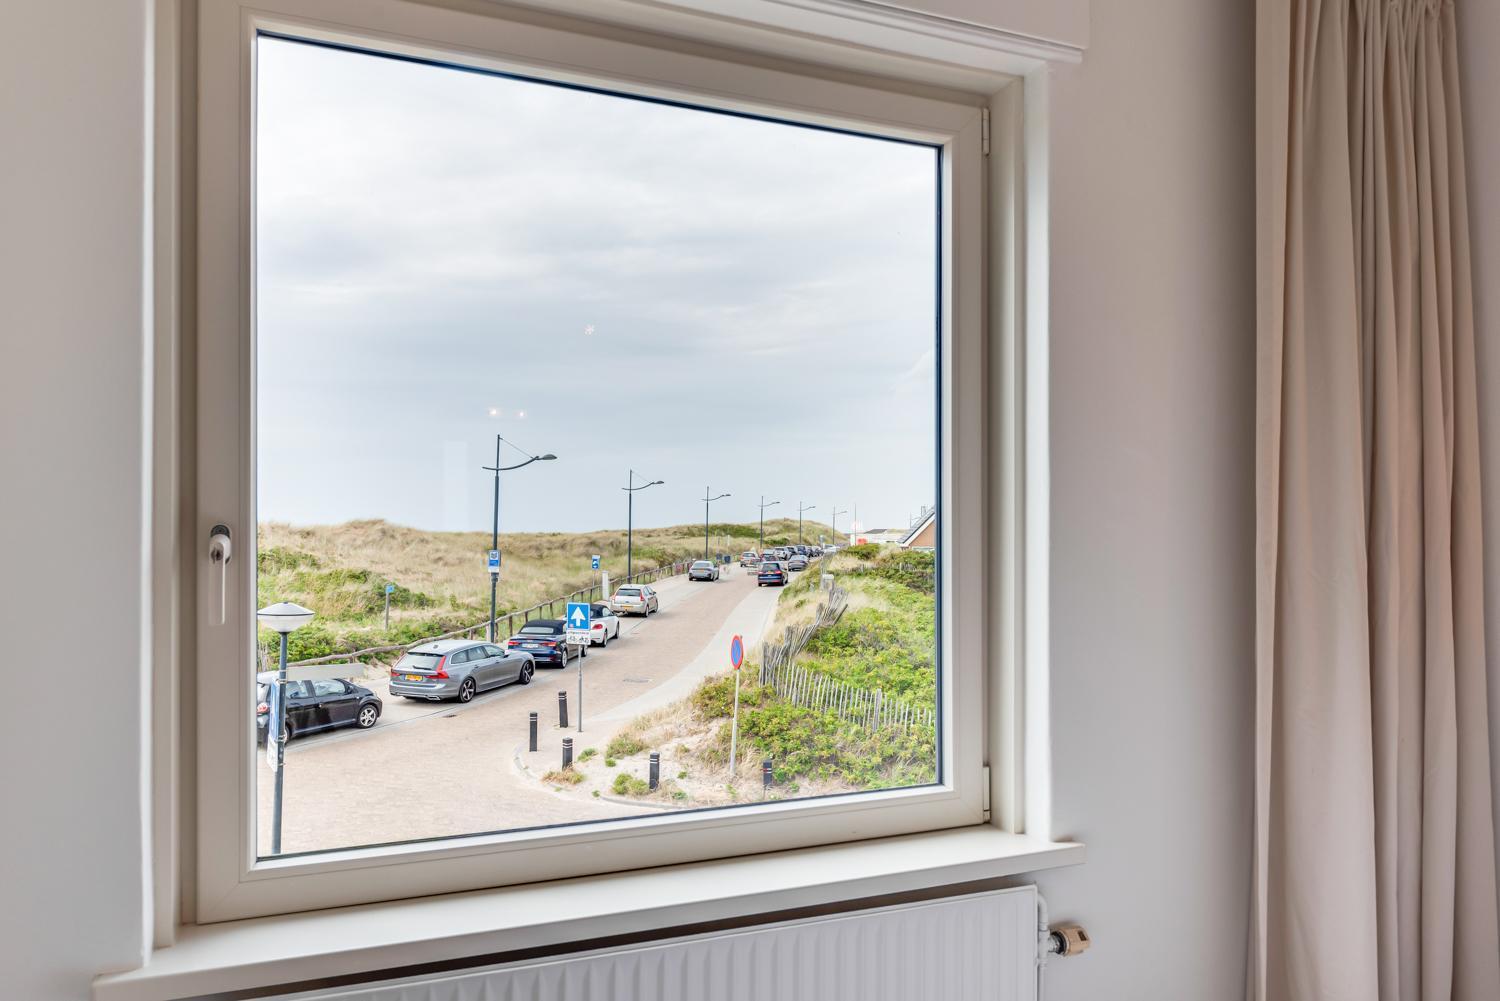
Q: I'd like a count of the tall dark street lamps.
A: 6